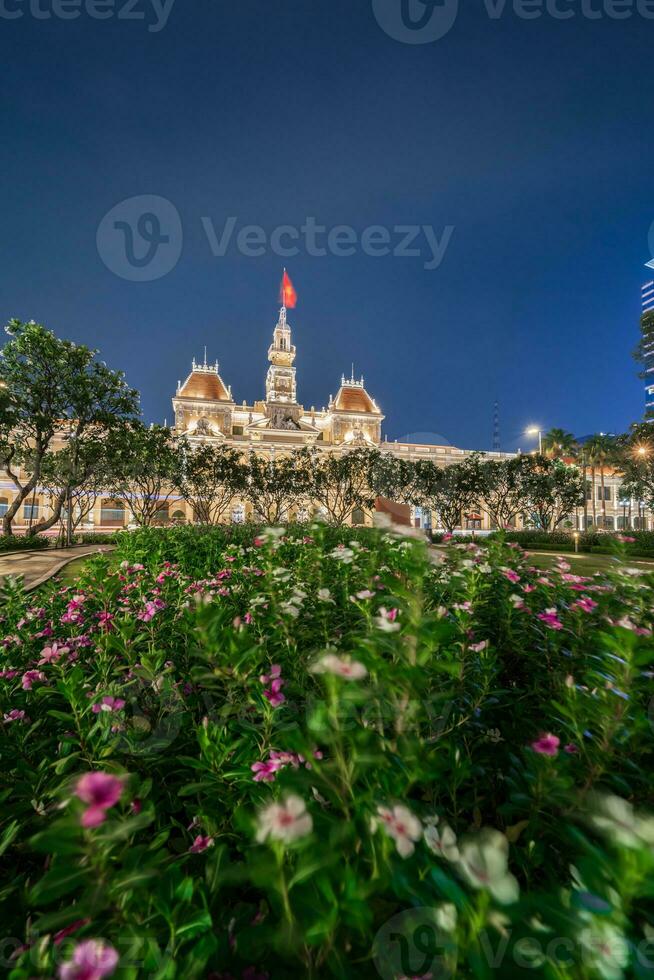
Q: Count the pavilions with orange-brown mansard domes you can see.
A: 2